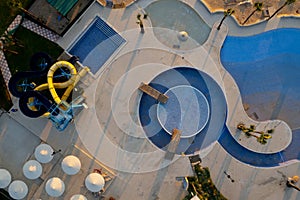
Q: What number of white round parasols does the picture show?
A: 8